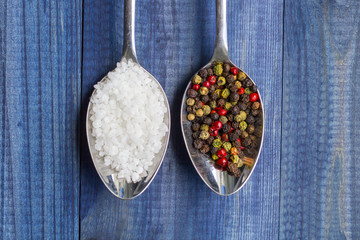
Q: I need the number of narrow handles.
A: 2